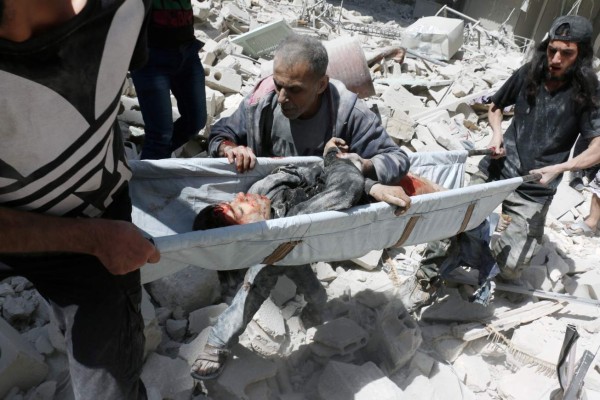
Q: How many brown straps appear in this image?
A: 3